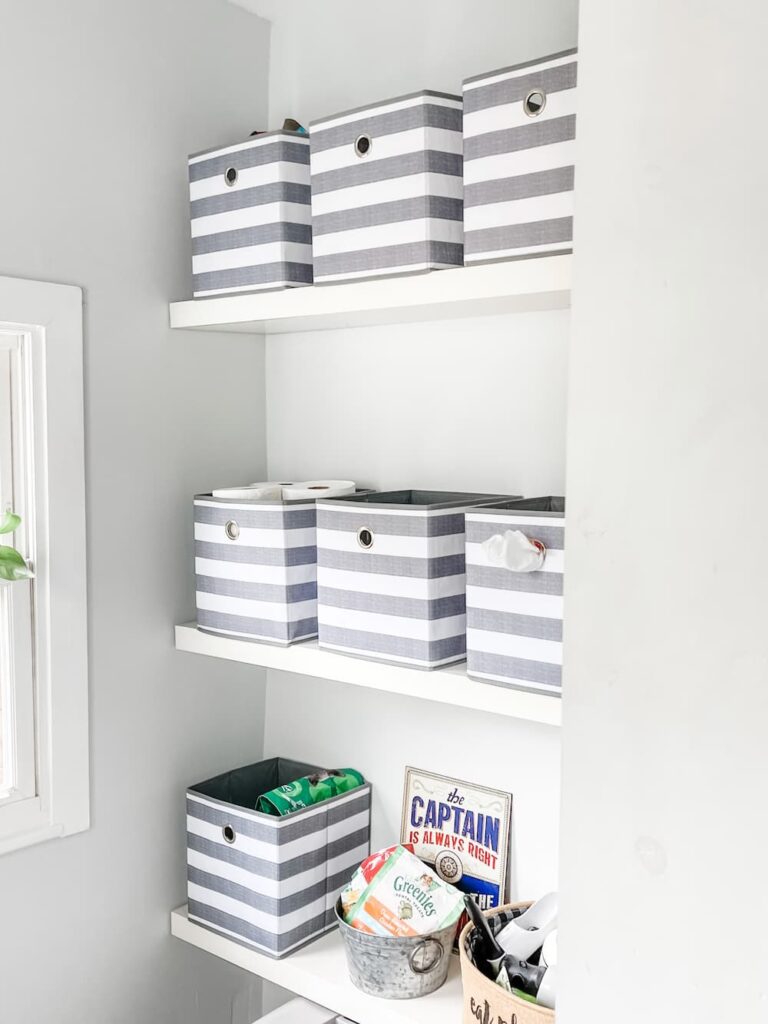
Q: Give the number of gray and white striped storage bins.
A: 7